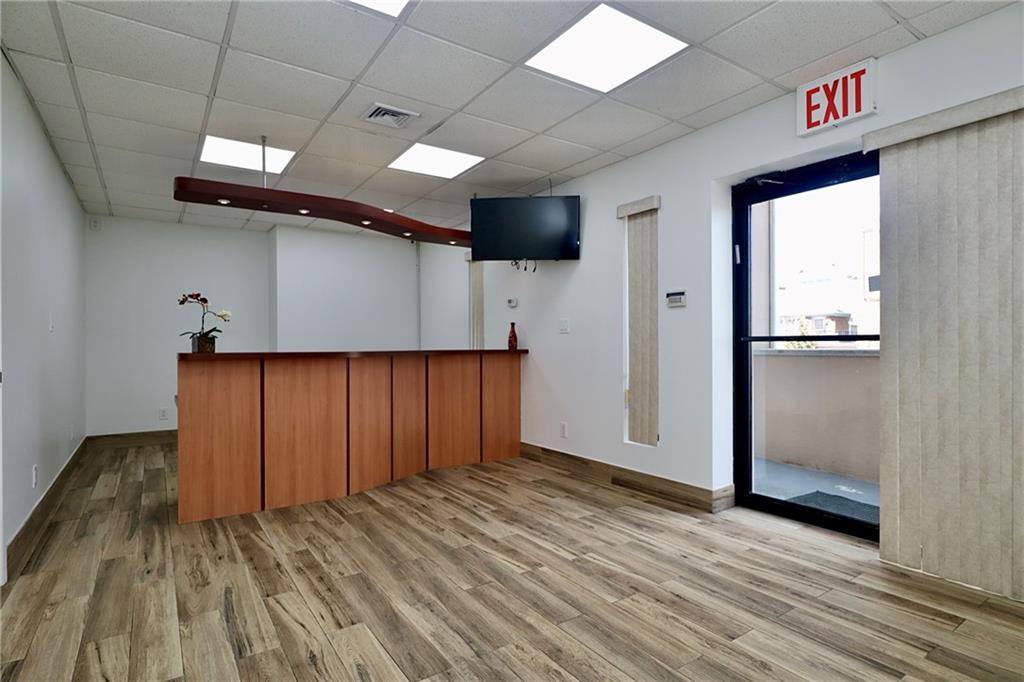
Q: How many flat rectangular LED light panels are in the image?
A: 4